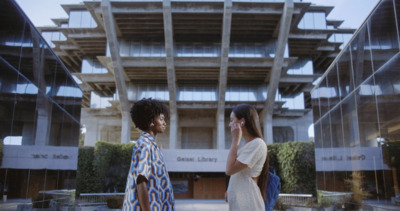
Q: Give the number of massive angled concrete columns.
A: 4